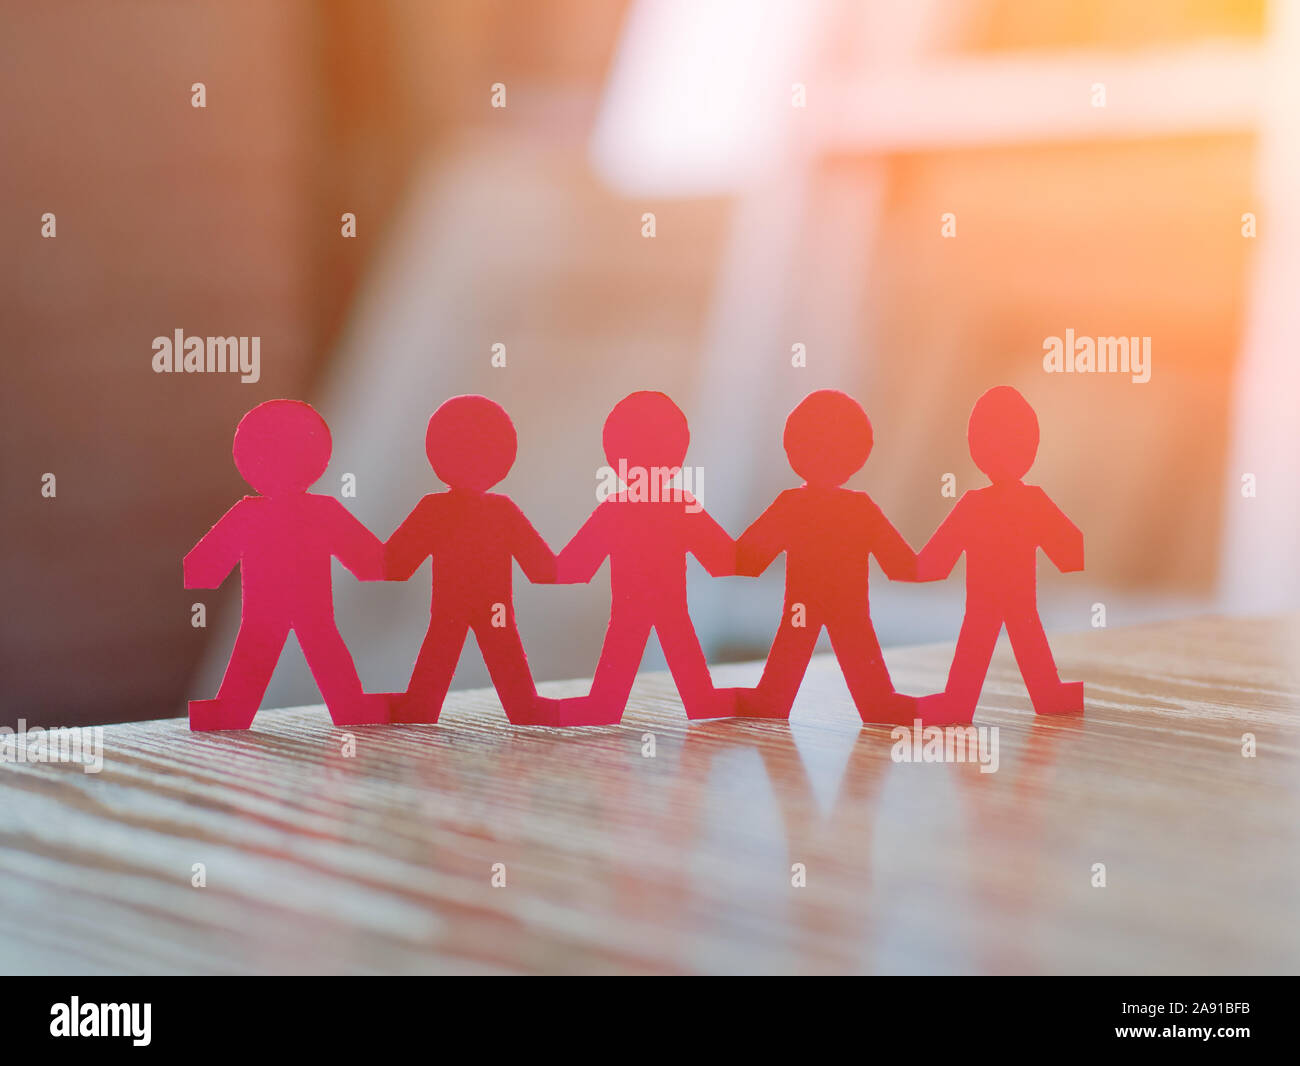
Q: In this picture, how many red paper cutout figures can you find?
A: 5